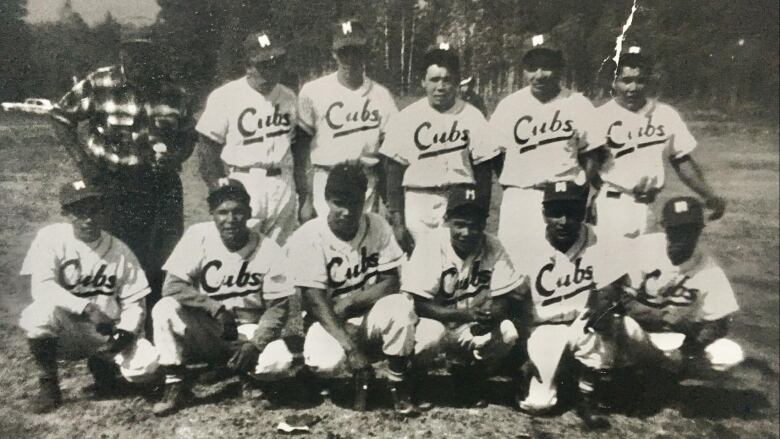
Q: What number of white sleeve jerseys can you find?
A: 11